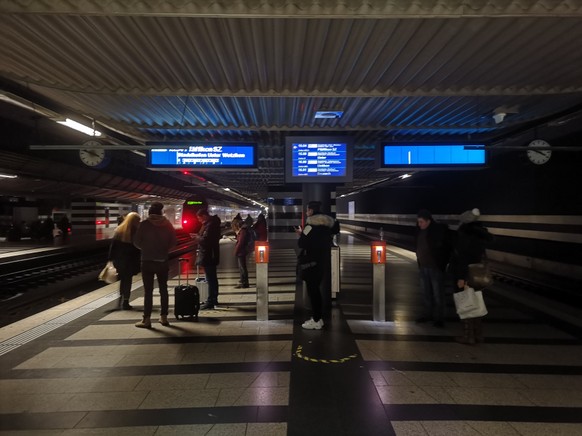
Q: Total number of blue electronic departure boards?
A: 3